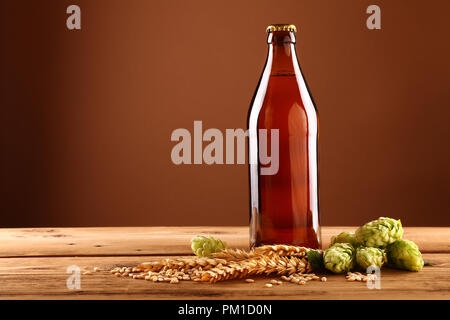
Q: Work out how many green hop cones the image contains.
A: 6